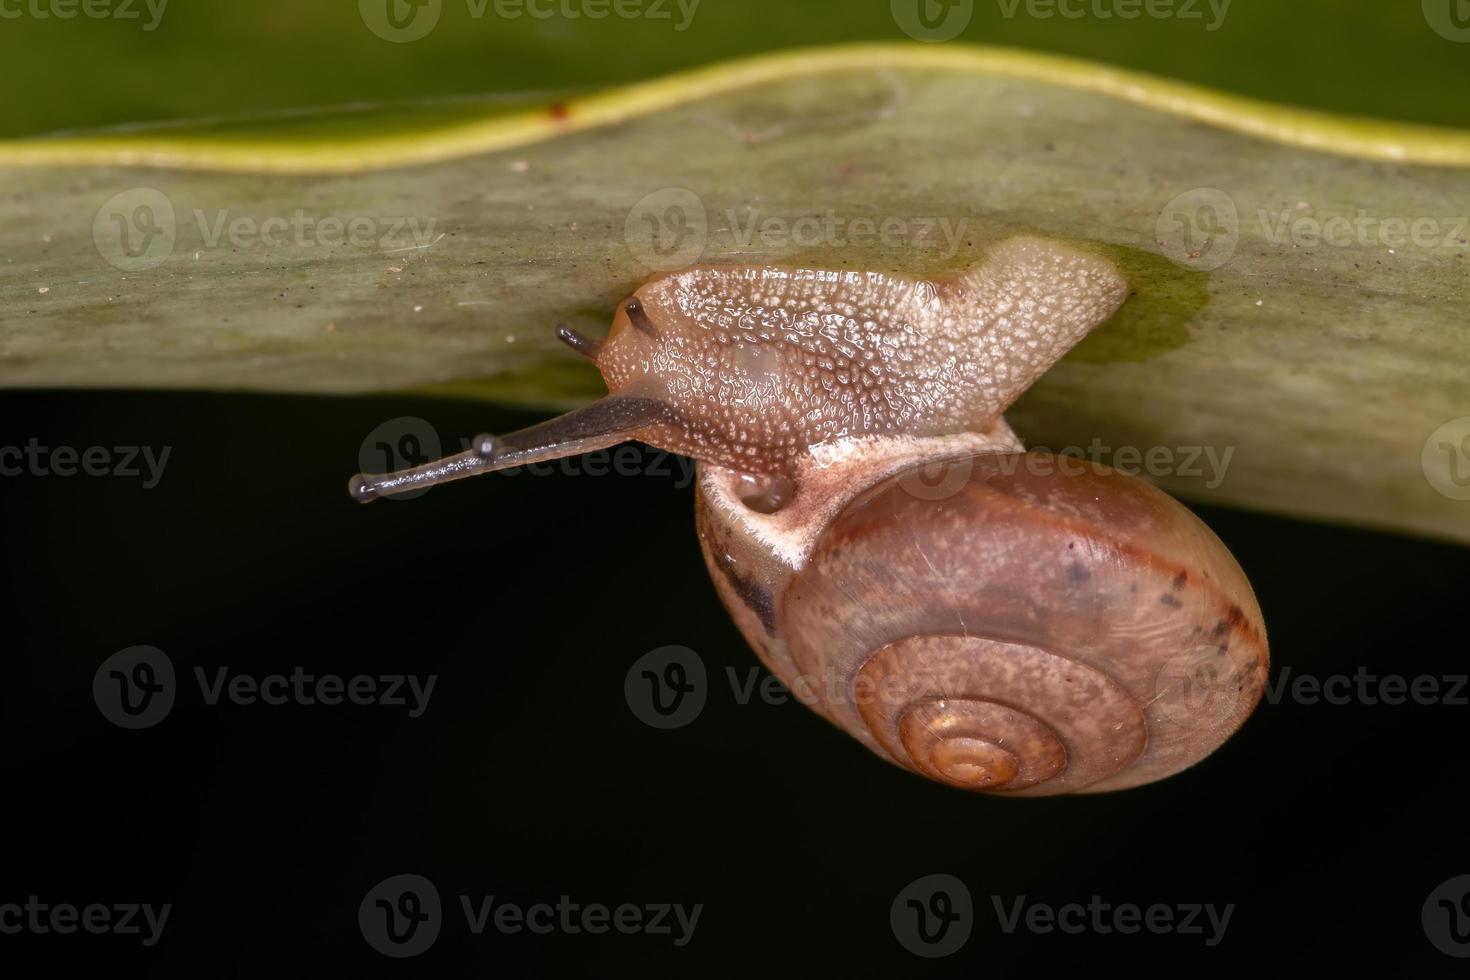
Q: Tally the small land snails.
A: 1